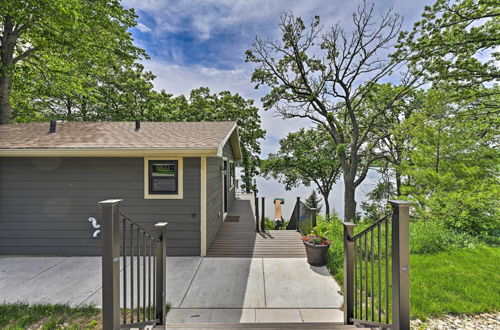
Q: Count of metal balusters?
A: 12